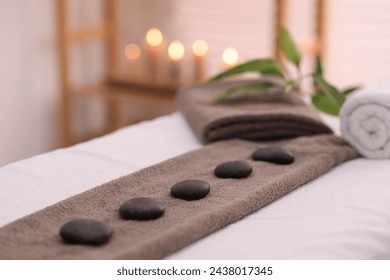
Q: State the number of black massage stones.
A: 5